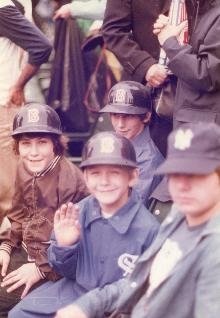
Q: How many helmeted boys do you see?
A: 3